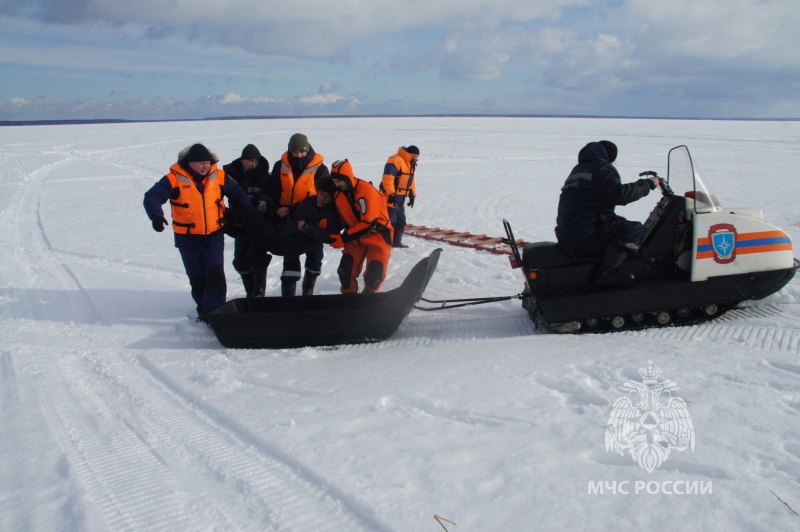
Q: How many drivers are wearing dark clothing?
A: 1